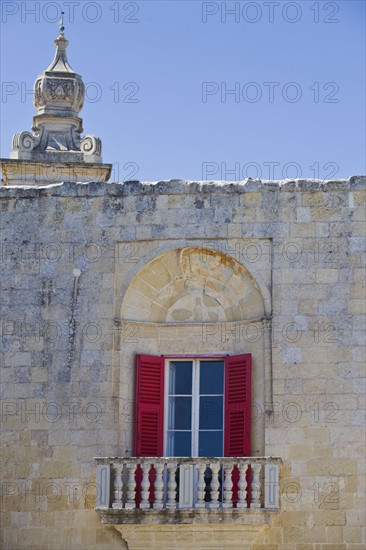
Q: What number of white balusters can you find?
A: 10